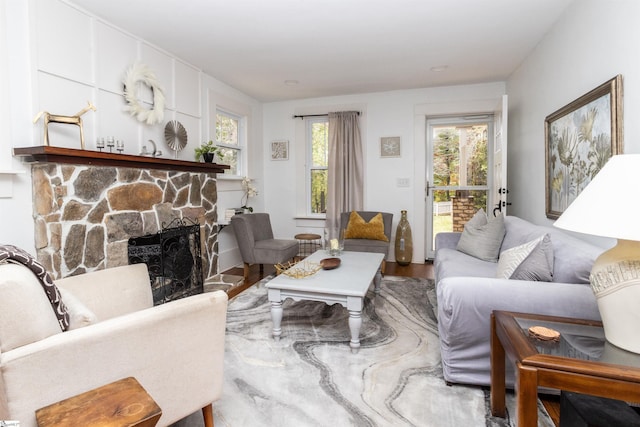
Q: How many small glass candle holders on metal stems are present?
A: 3